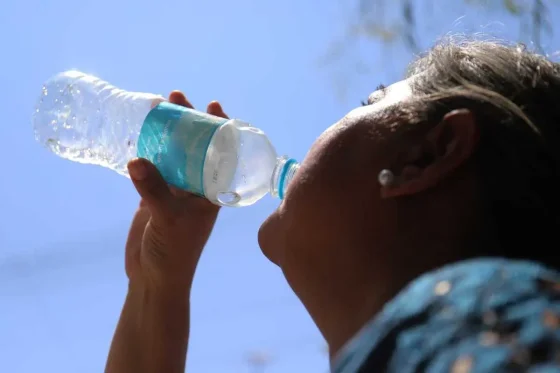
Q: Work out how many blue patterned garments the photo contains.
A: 1